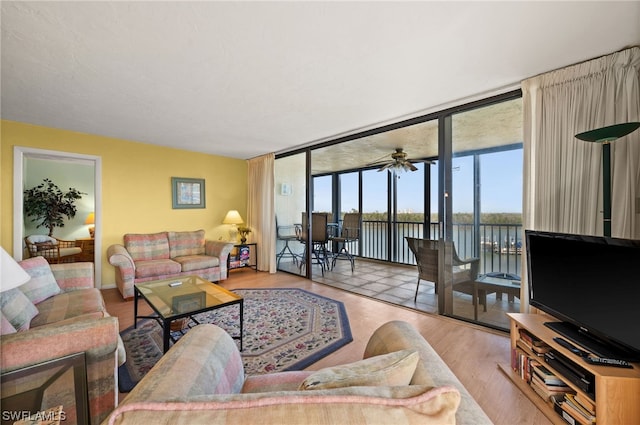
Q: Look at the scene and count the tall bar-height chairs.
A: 4